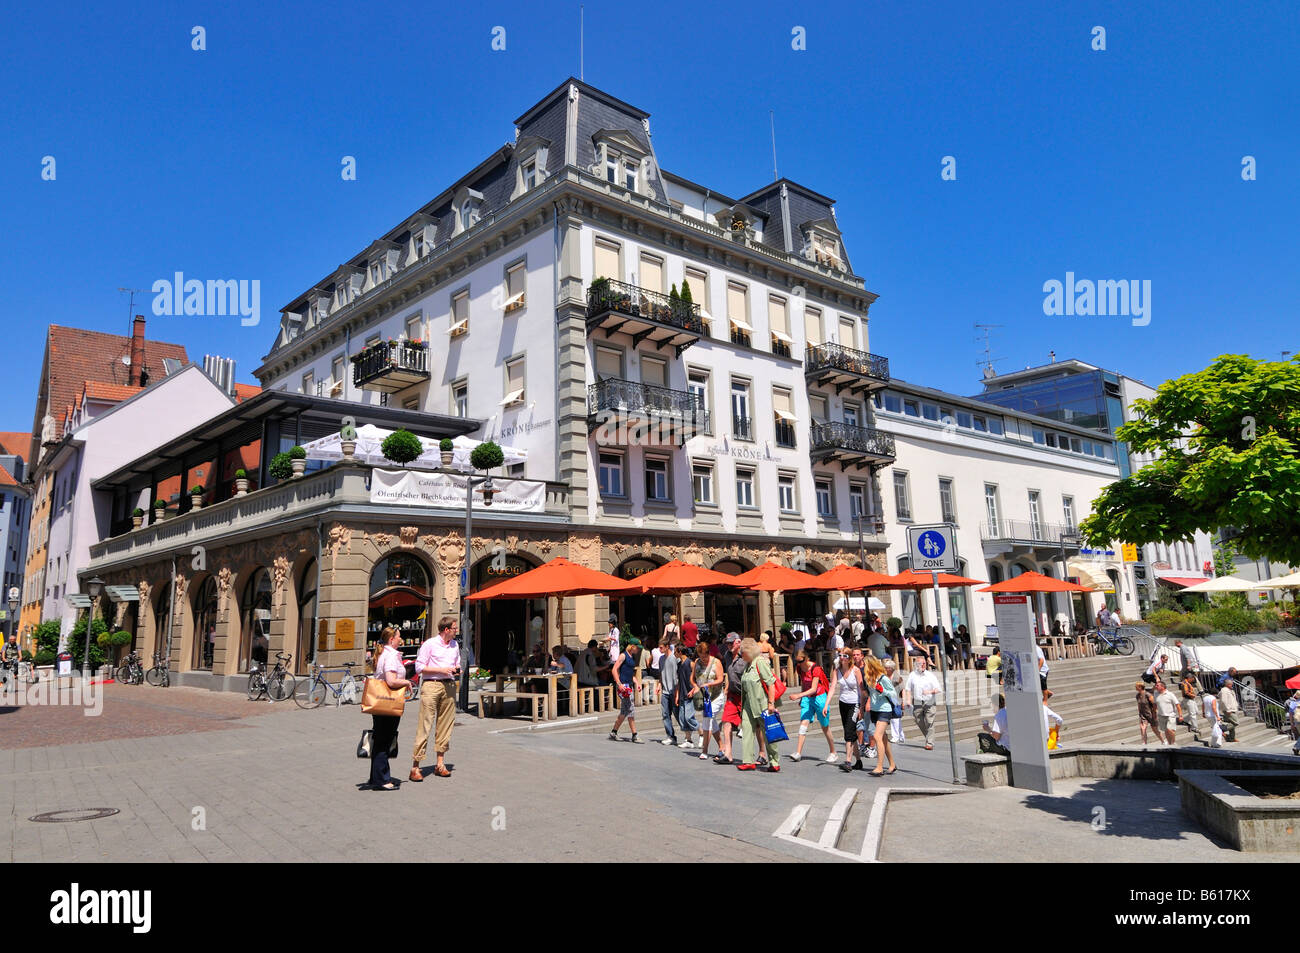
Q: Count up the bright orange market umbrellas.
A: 6